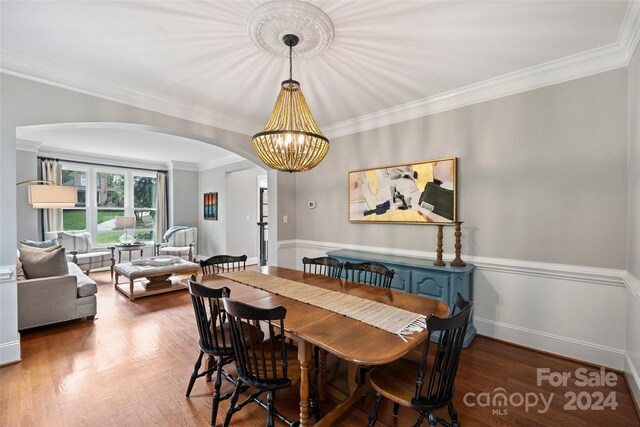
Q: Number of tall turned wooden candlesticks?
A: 2